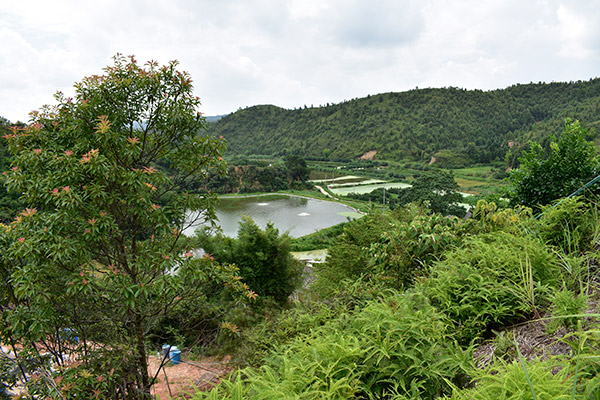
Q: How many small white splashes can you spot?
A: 2